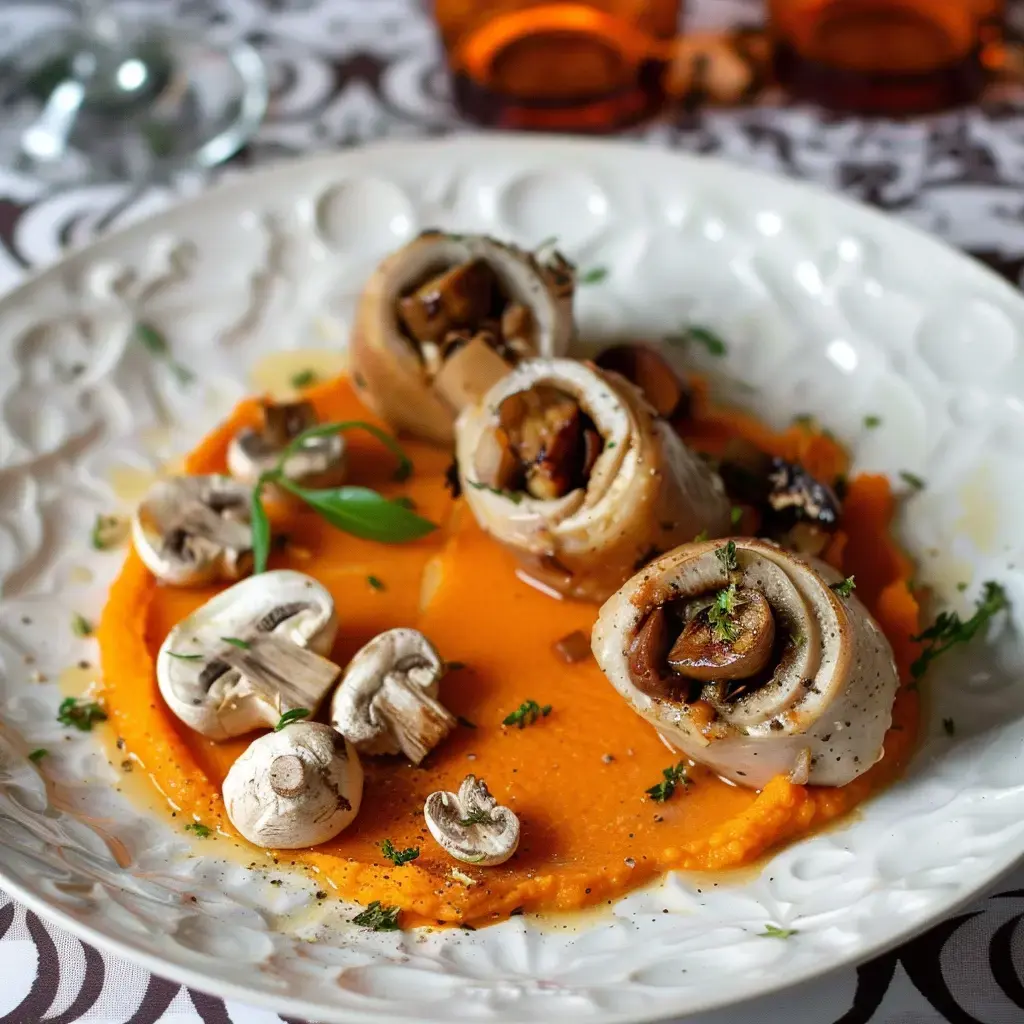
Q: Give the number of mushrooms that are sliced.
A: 5